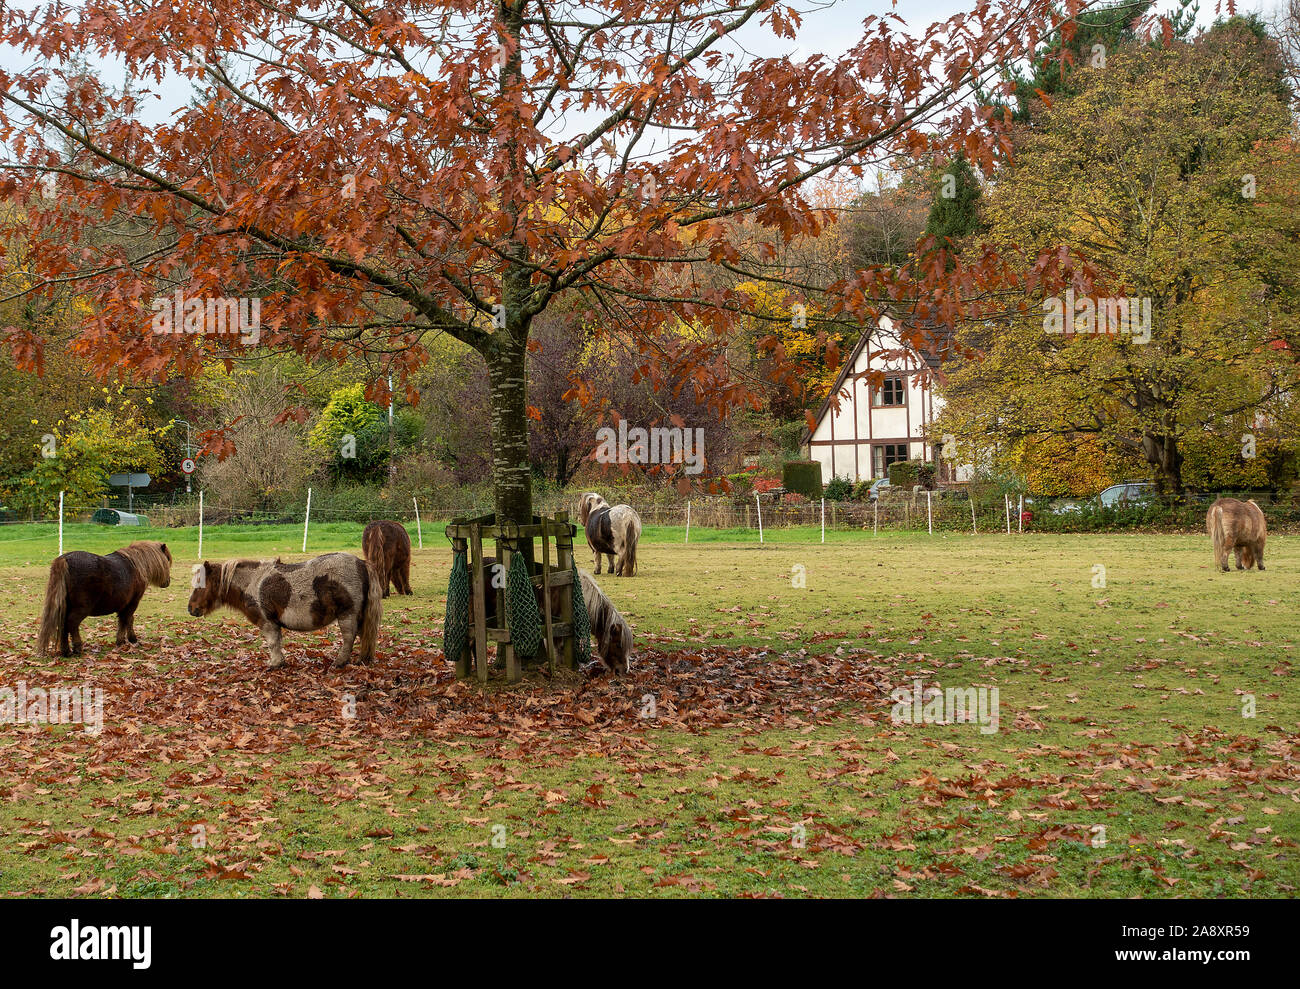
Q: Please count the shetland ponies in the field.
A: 6